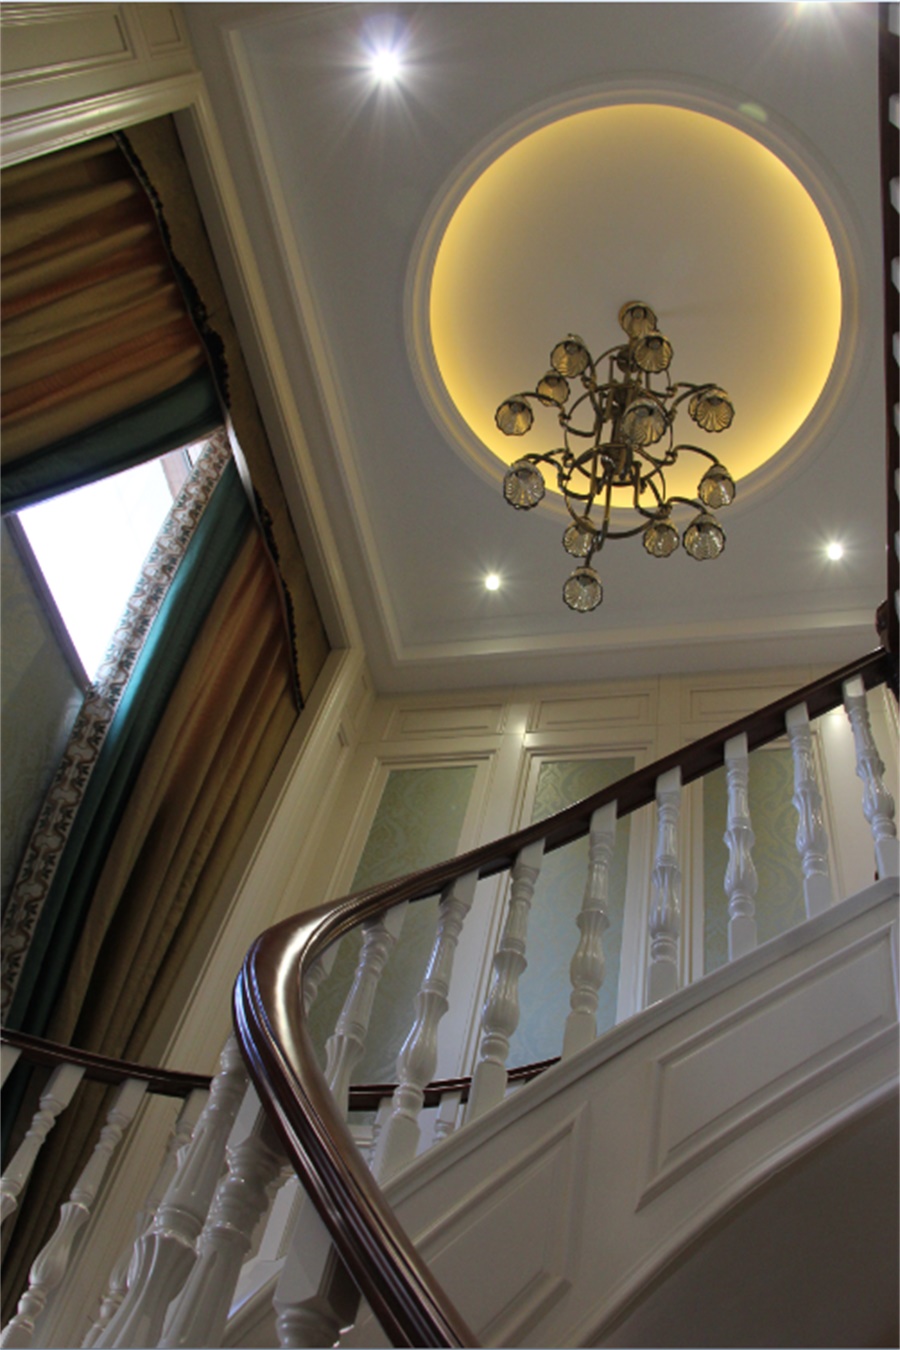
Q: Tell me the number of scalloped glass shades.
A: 14